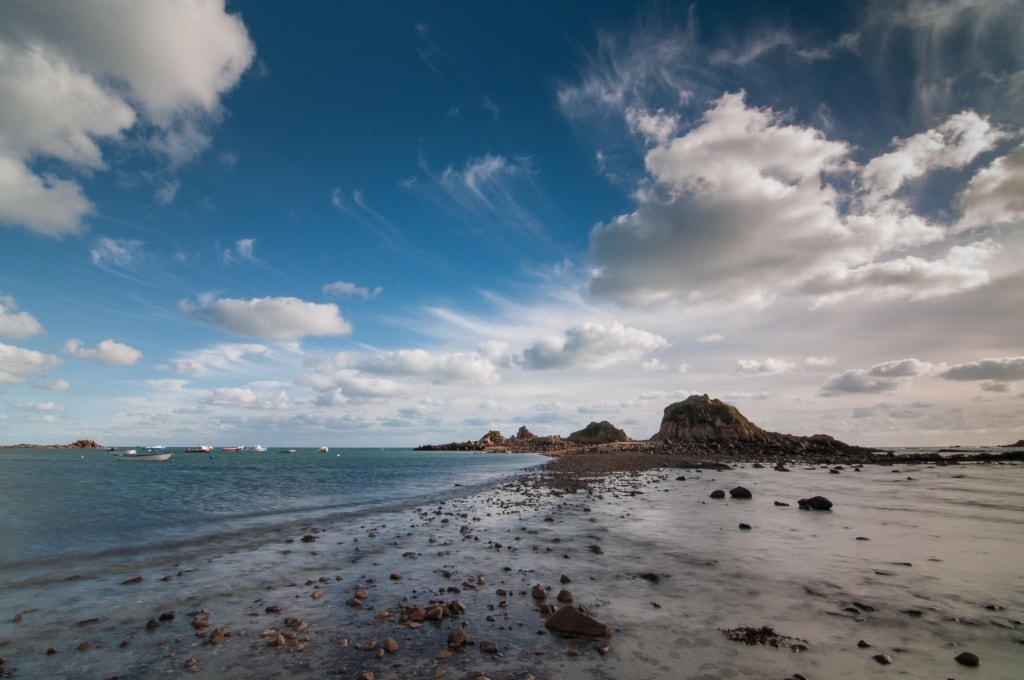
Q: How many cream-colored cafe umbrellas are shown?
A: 0